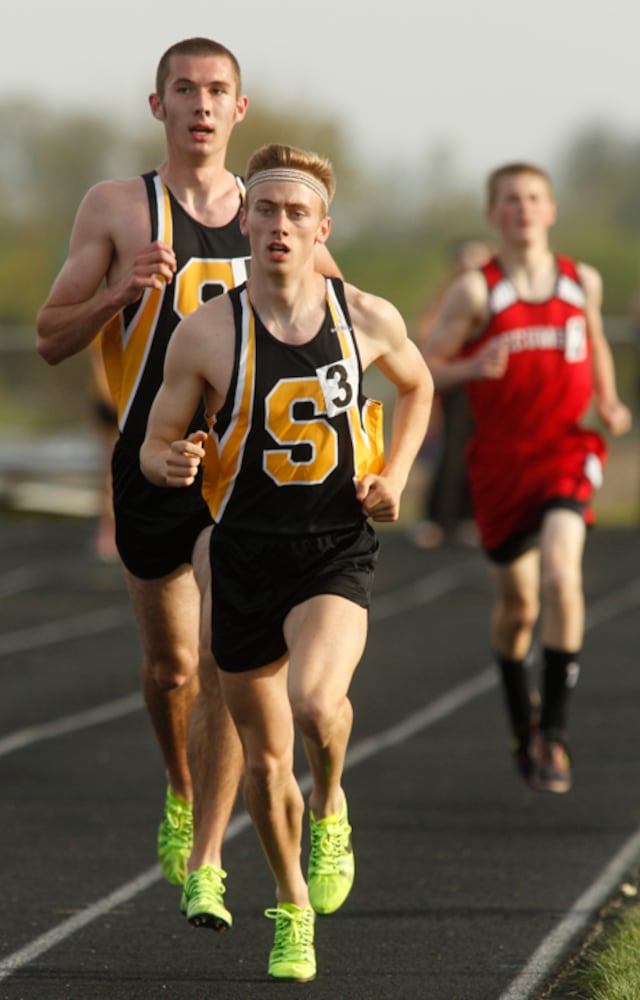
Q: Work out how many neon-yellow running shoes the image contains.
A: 4